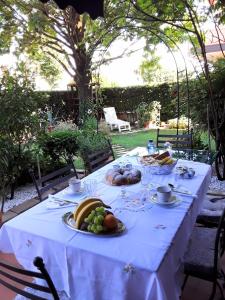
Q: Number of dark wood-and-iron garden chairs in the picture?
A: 6